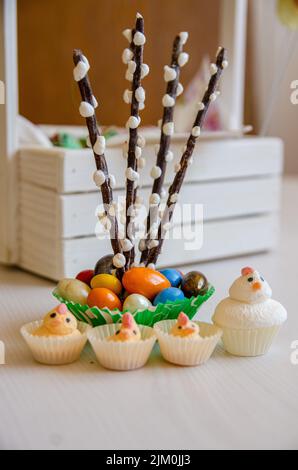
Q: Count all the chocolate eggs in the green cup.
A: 10